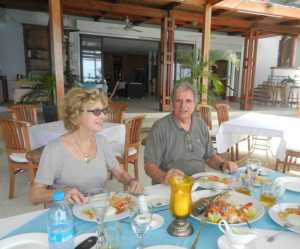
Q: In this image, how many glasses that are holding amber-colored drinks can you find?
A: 2